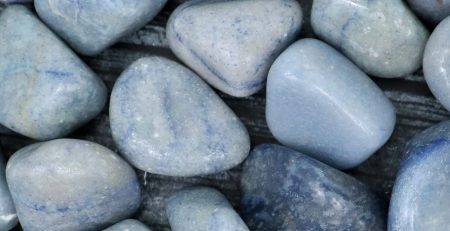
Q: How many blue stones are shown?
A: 14